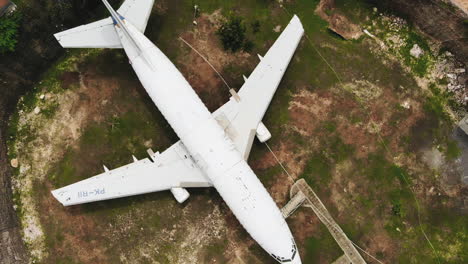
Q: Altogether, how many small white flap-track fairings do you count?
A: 4